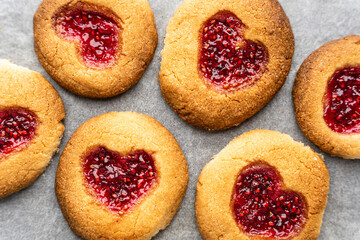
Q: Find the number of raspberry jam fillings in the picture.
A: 6